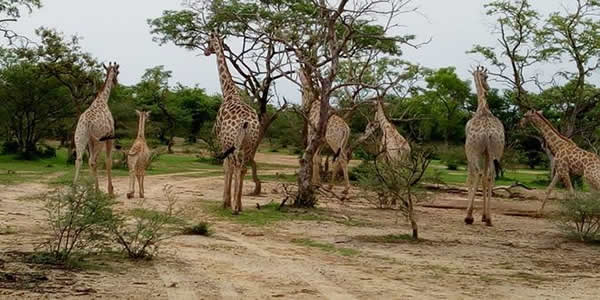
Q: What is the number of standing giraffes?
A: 7